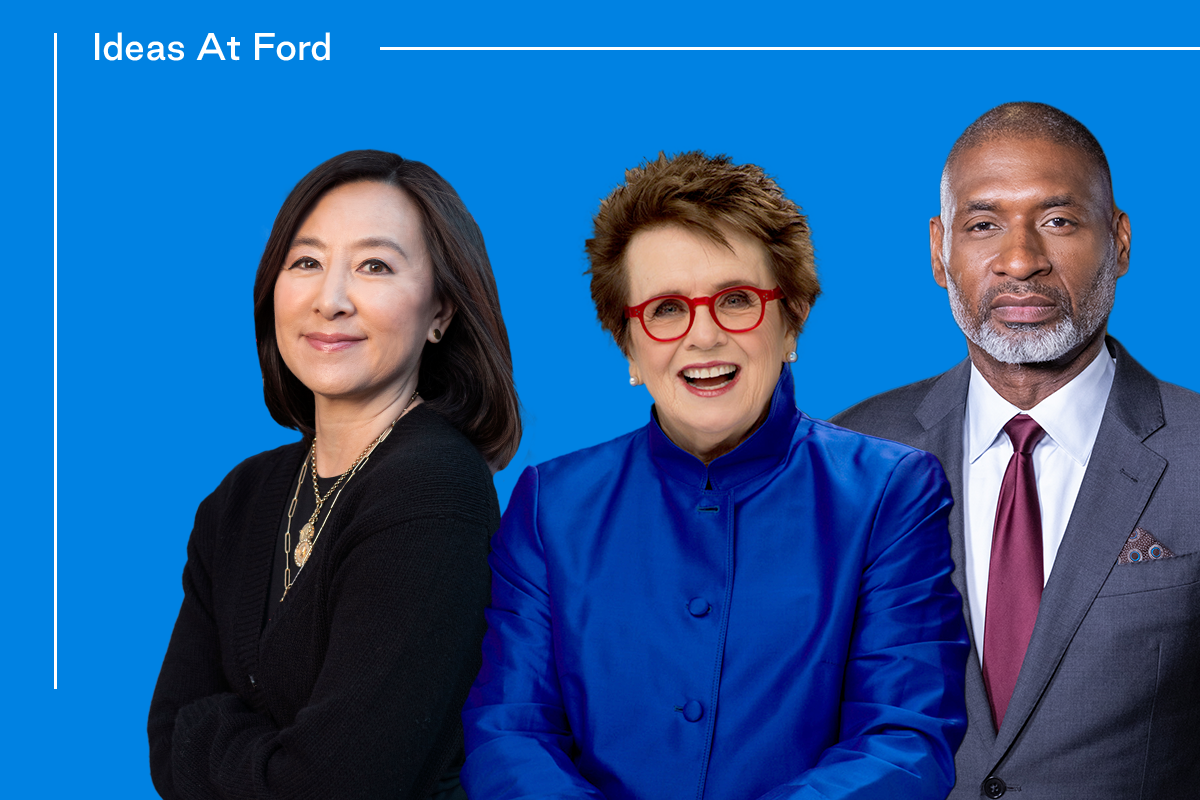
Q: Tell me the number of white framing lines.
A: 2